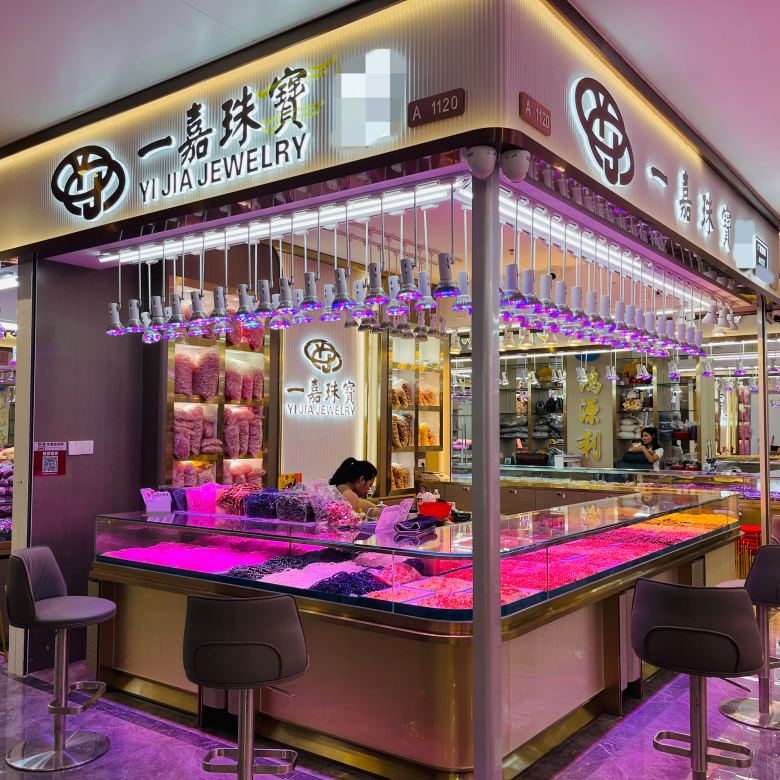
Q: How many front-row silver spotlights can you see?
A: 14